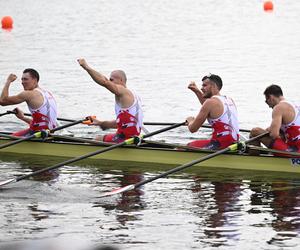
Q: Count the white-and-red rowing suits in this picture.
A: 4